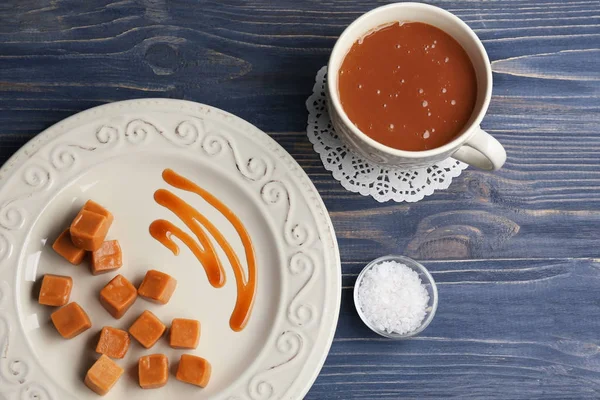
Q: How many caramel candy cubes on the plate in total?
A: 14